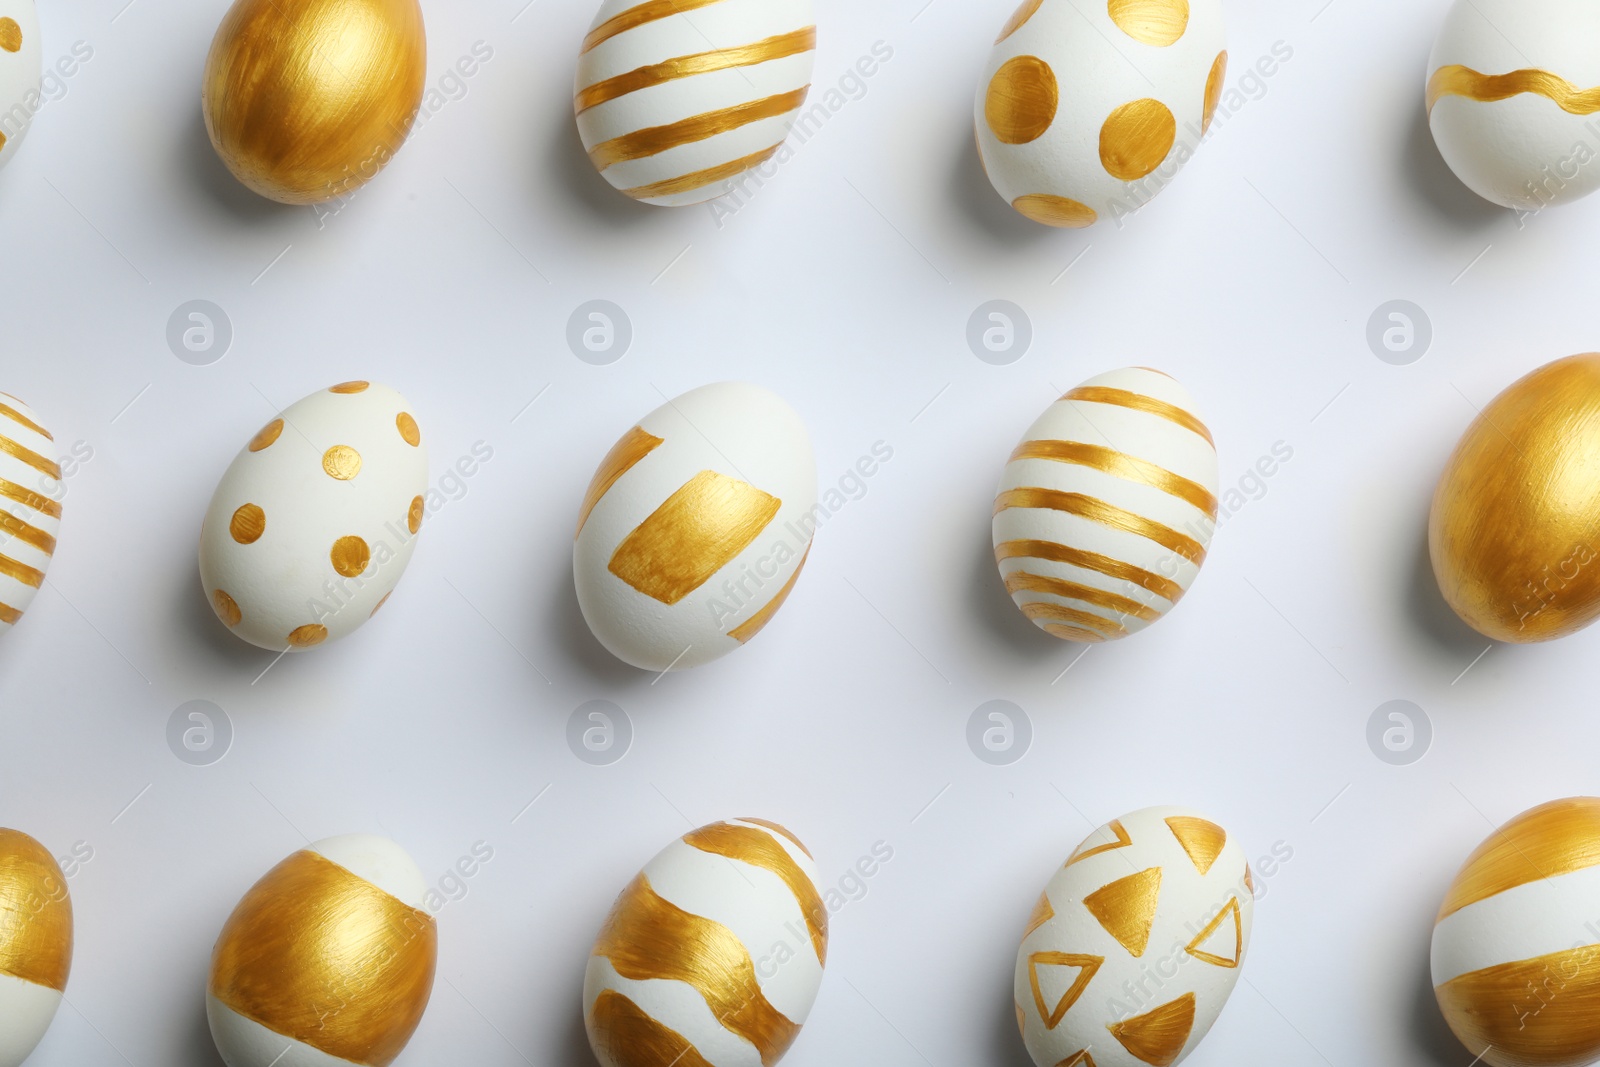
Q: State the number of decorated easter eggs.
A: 15